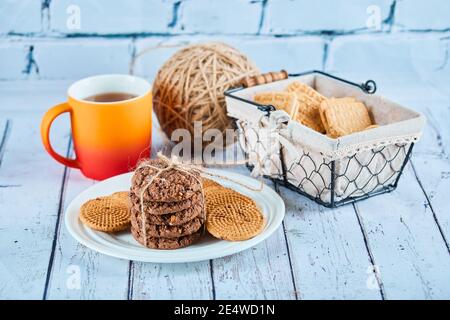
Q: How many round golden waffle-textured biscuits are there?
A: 5